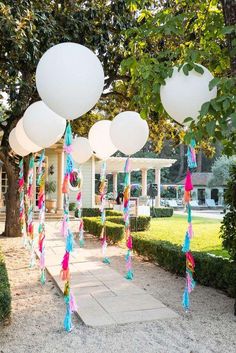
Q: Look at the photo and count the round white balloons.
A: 8